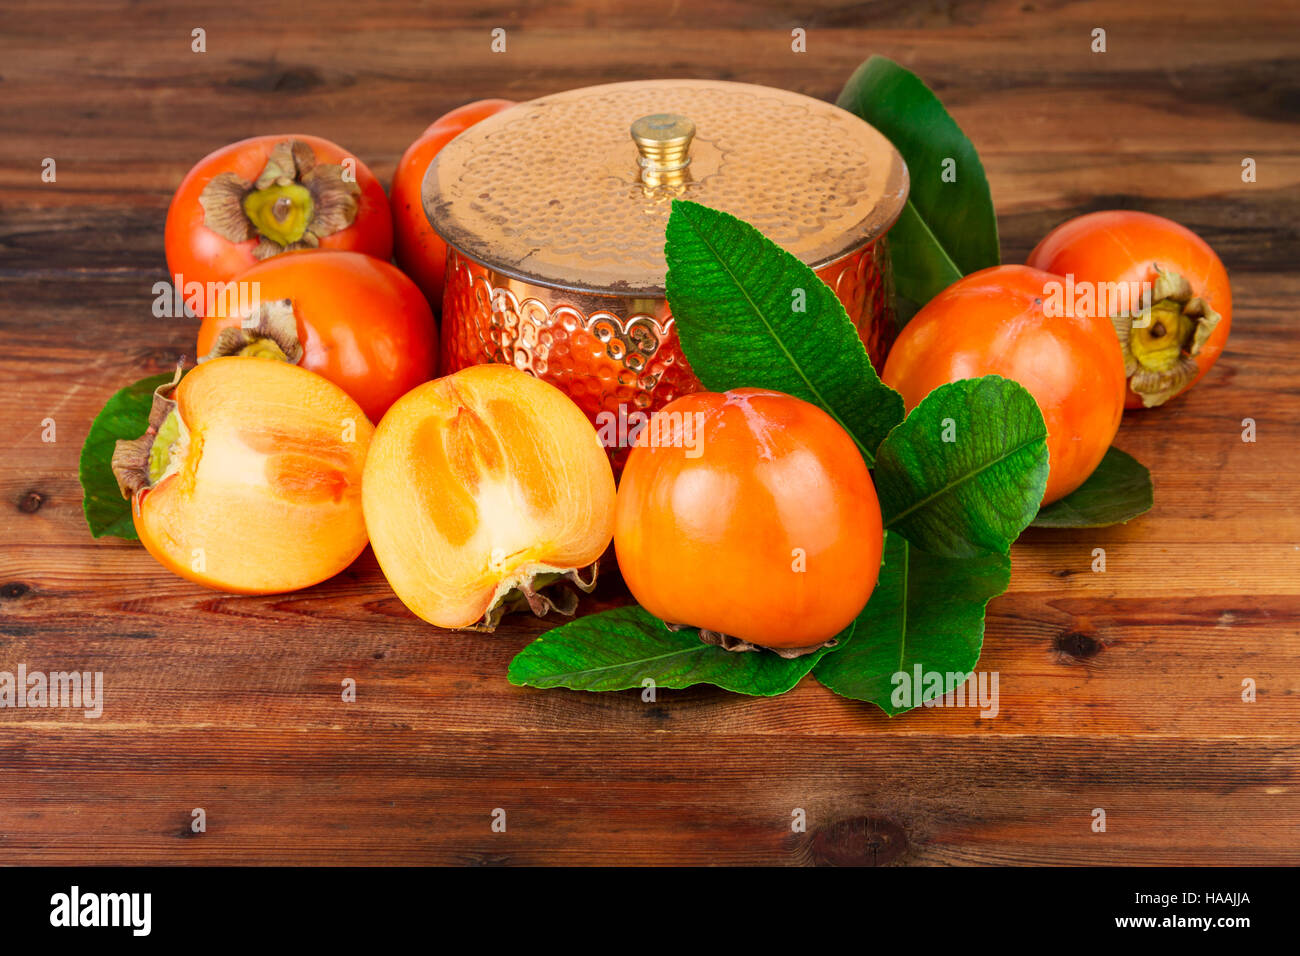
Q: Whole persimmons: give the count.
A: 6